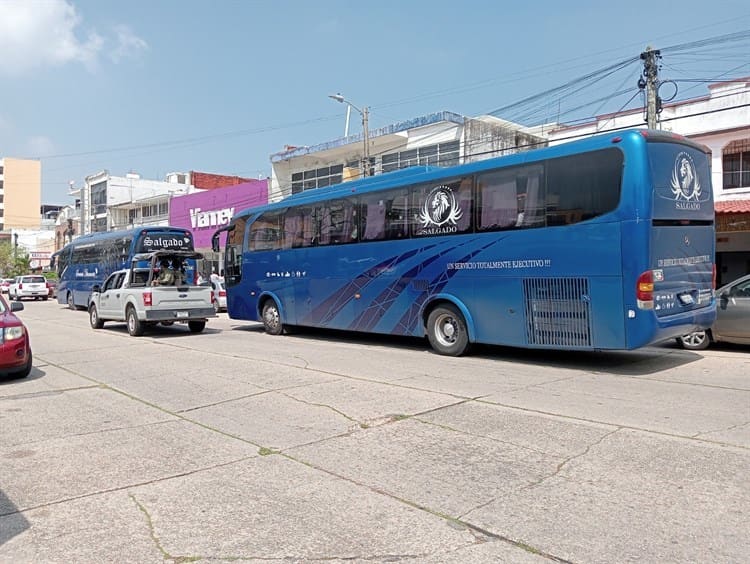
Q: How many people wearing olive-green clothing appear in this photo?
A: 2